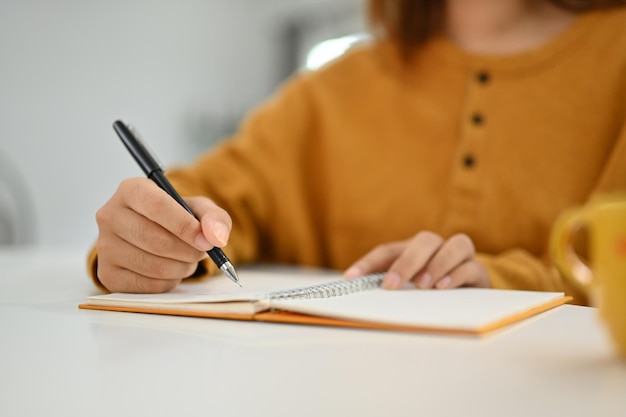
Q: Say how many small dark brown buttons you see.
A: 3